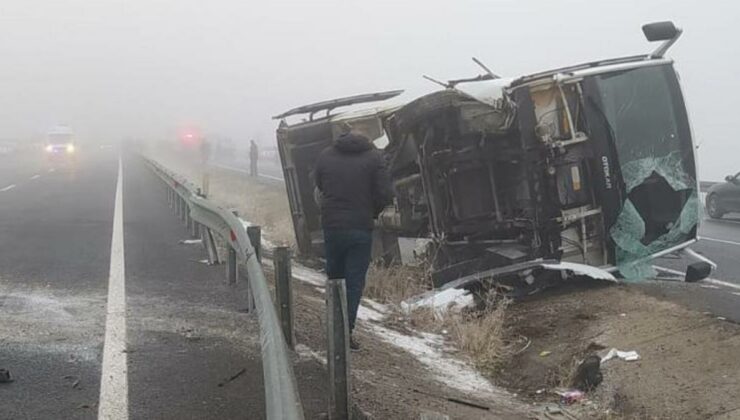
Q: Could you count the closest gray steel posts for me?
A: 3